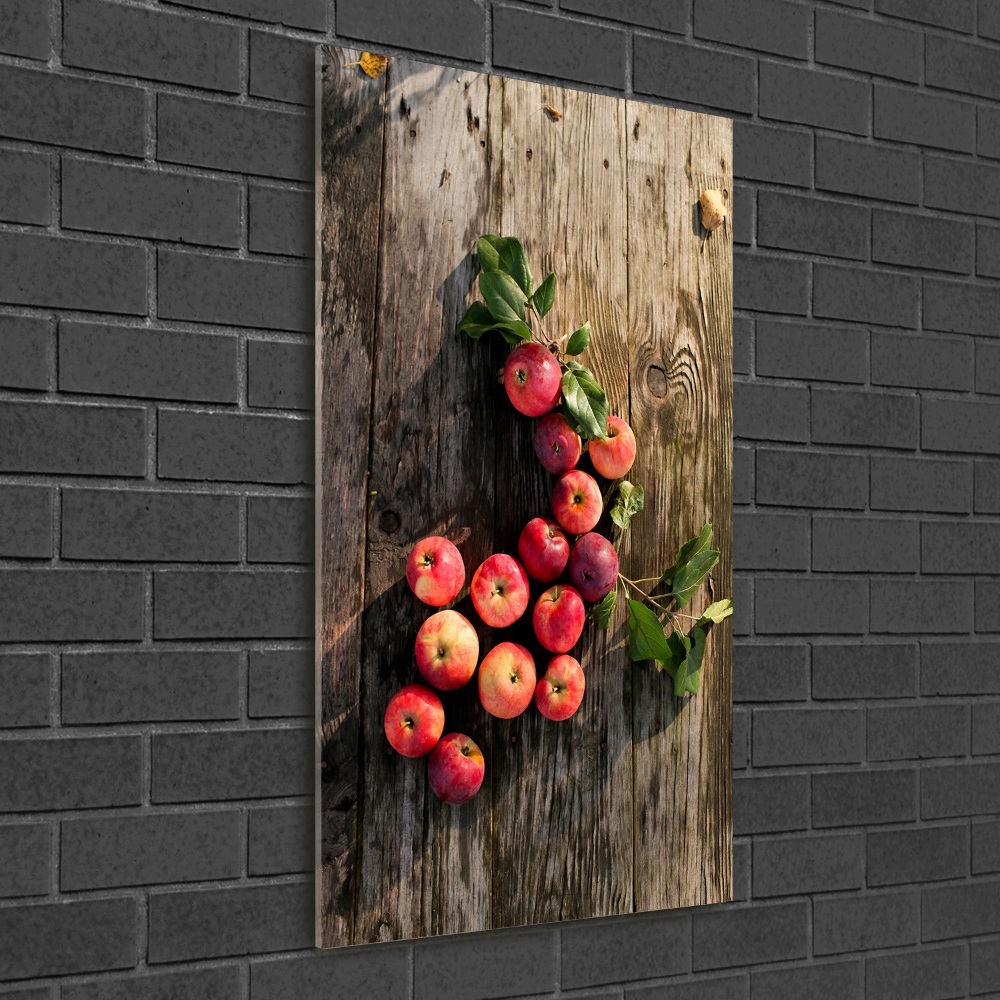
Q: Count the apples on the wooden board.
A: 14